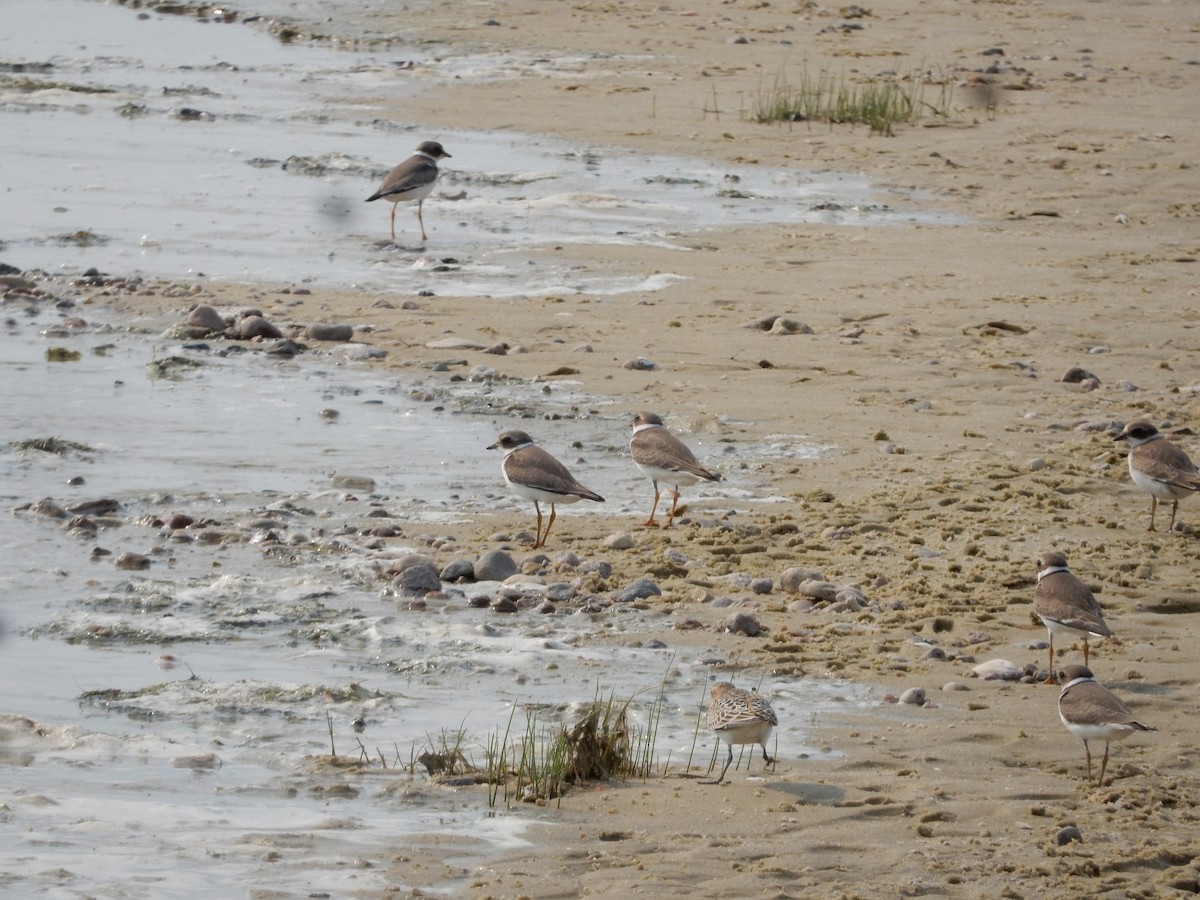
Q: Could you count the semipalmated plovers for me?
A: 6